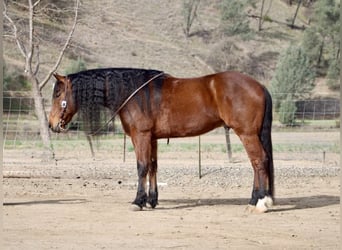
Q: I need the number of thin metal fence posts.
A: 2